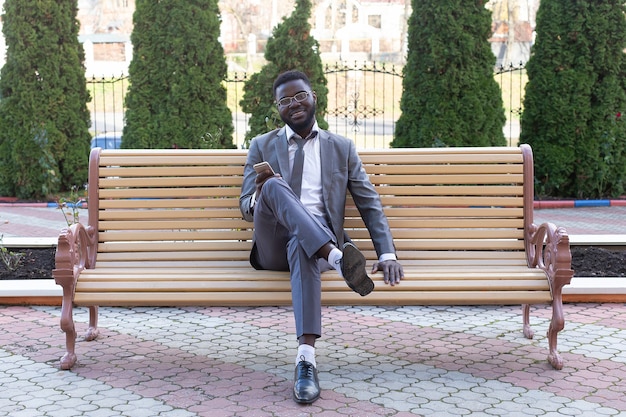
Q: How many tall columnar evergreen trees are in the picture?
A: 5